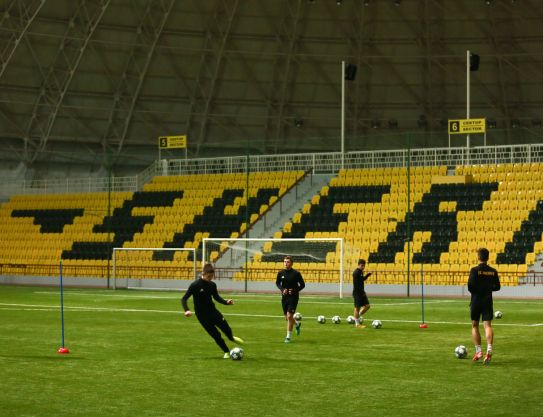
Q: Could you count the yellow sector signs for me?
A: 2